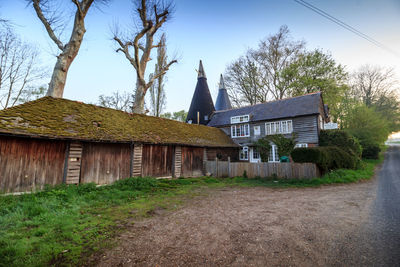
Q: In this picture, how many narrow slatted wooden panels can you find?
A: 3